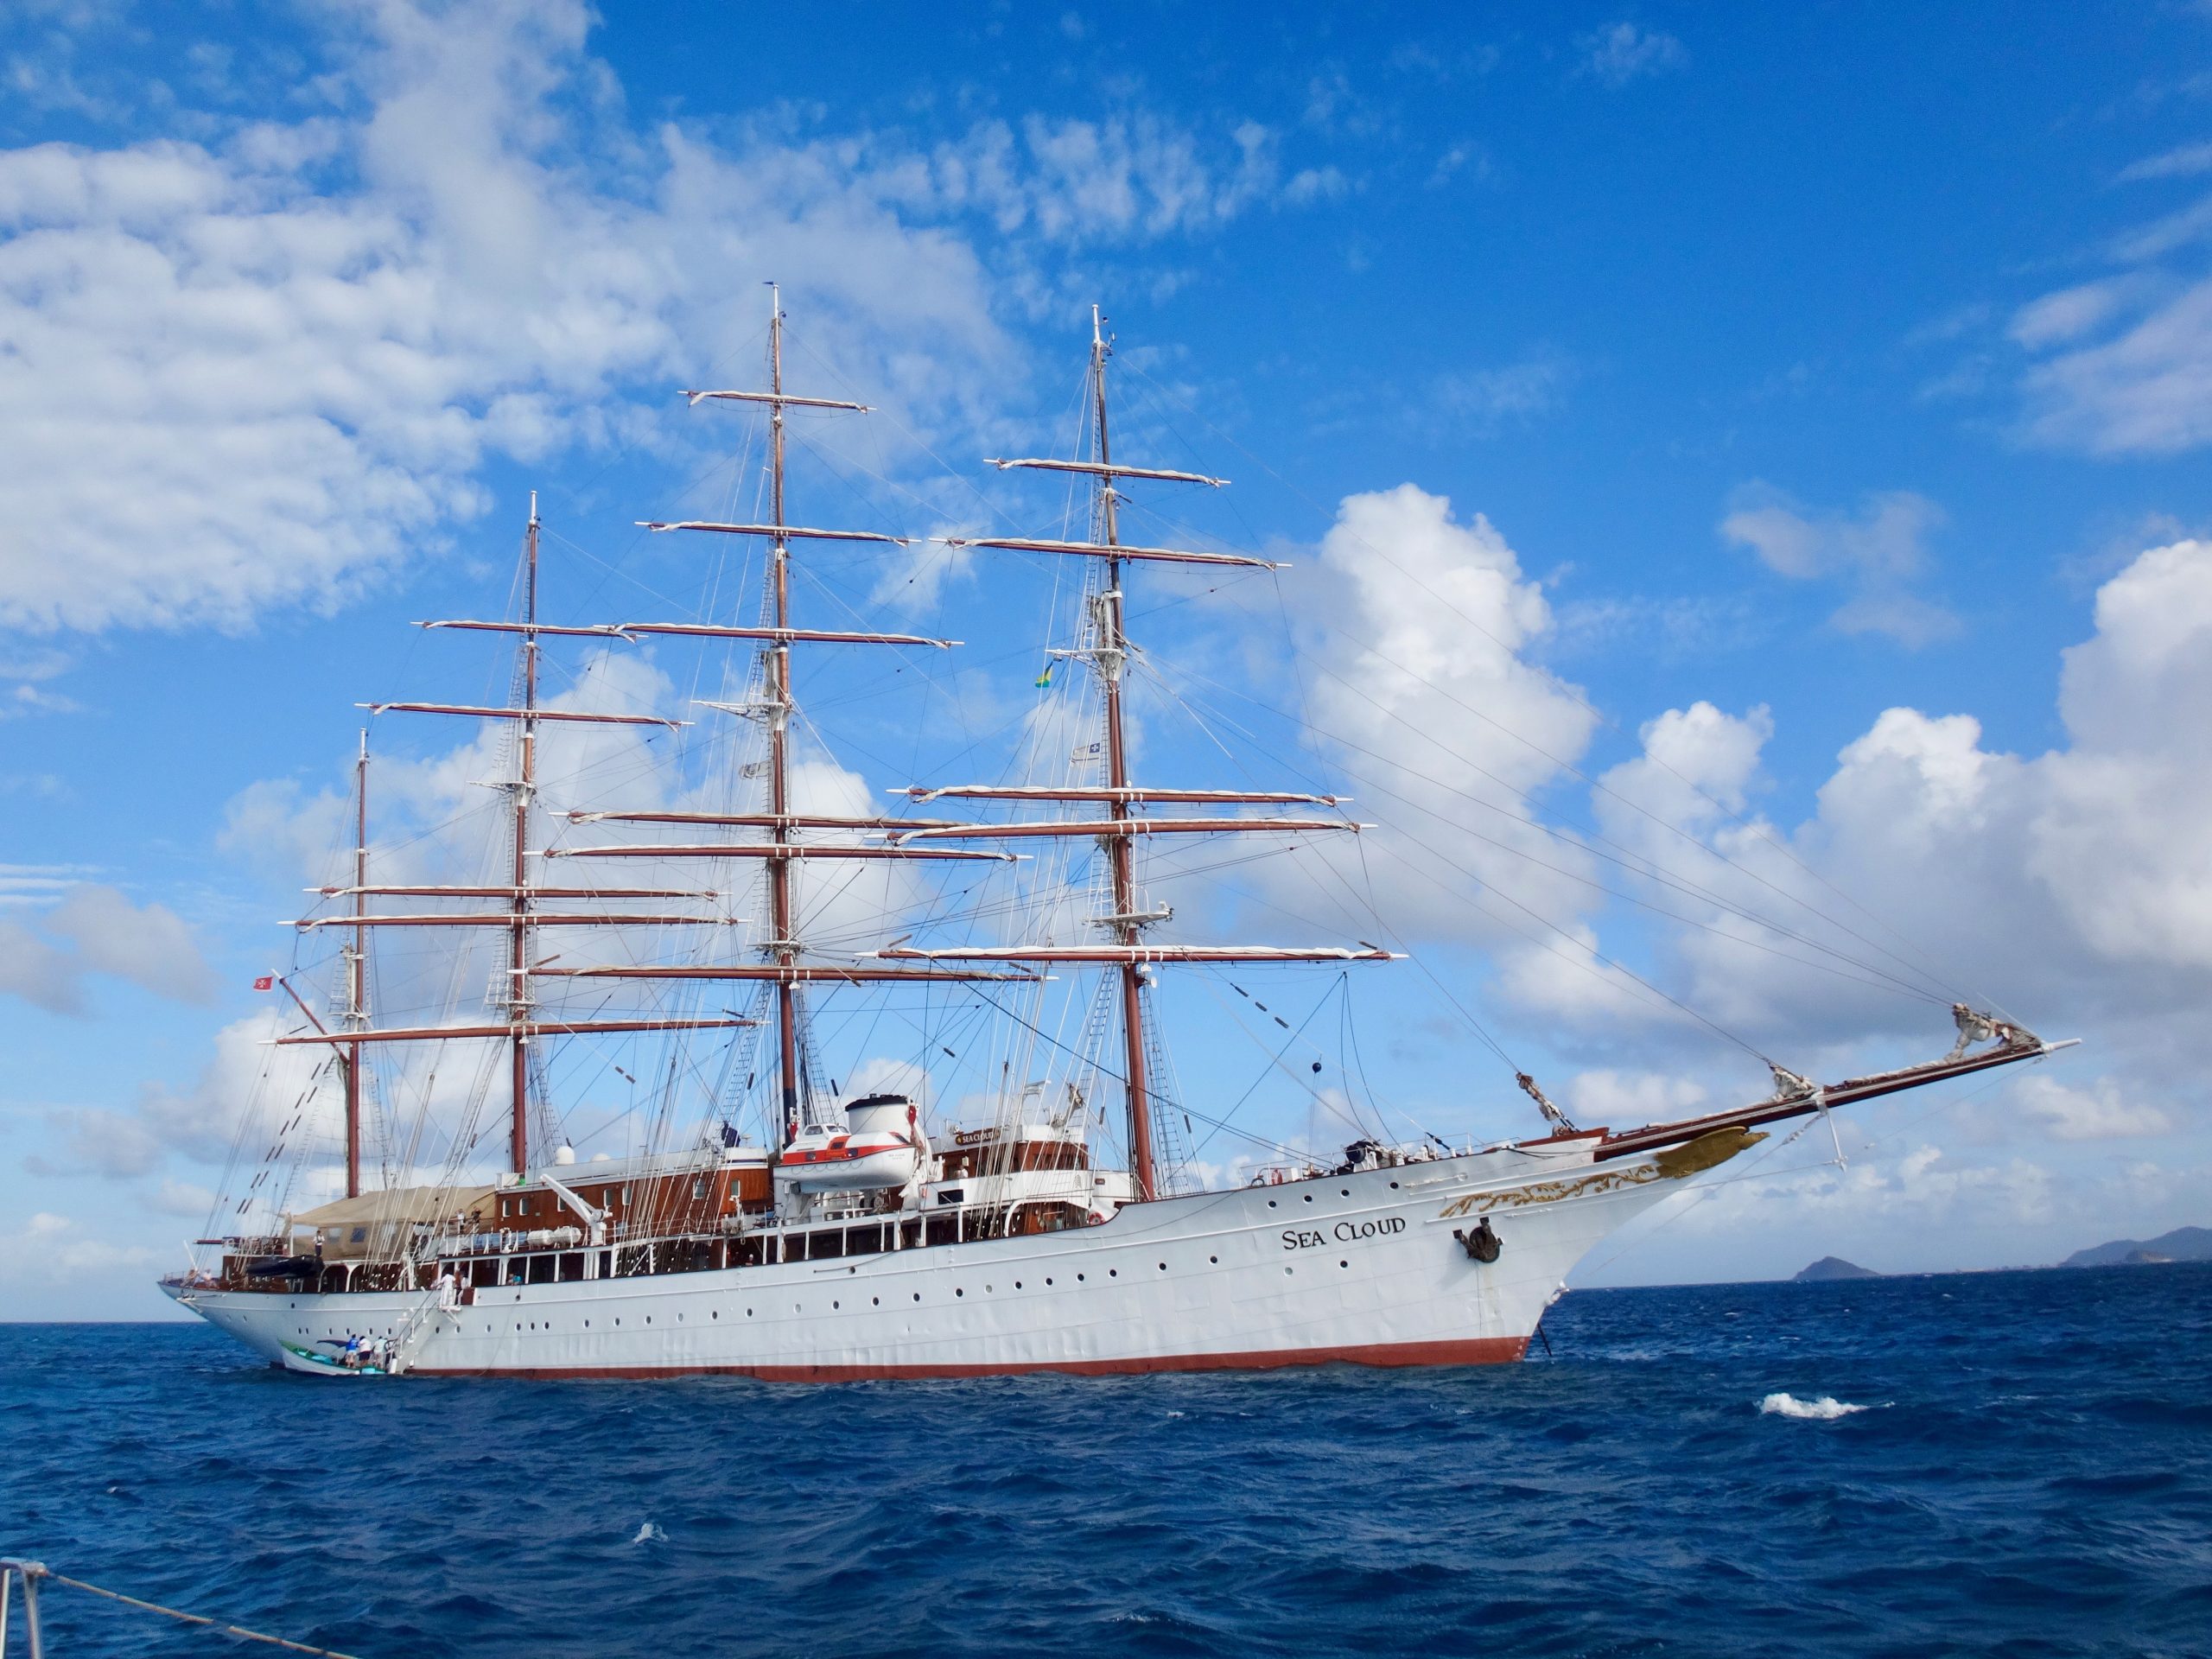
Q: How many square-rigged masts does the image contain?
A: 3